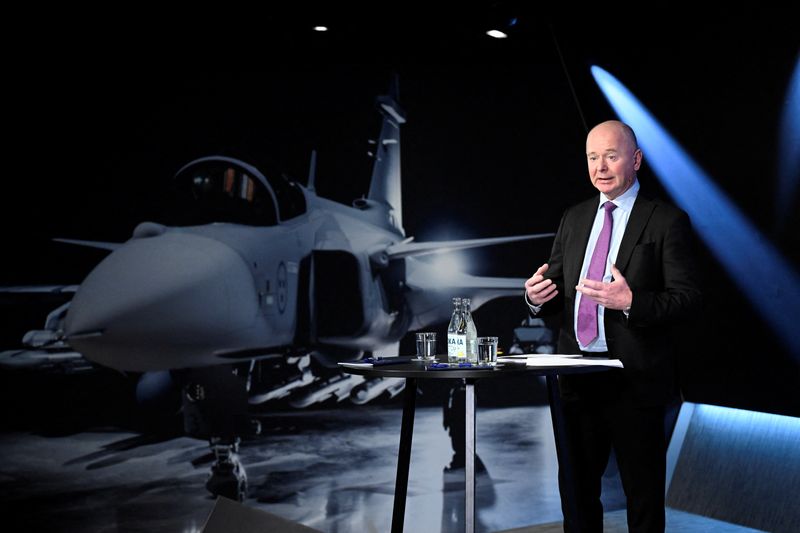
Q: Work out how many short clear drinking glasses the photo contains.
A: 2